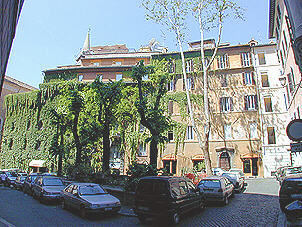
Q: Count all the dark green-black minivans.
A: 1